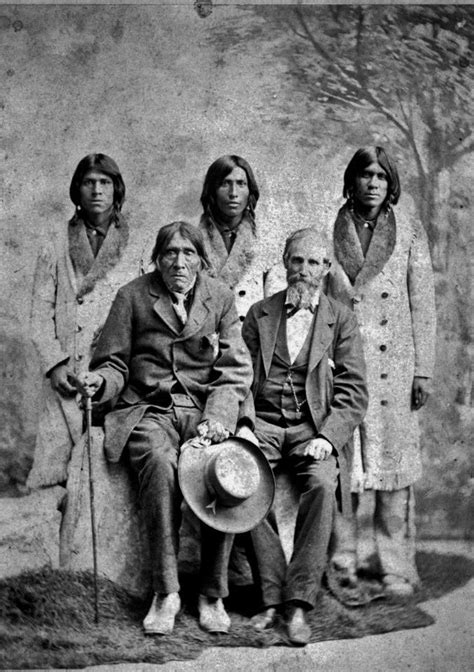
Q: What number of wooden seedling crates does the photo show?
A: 0